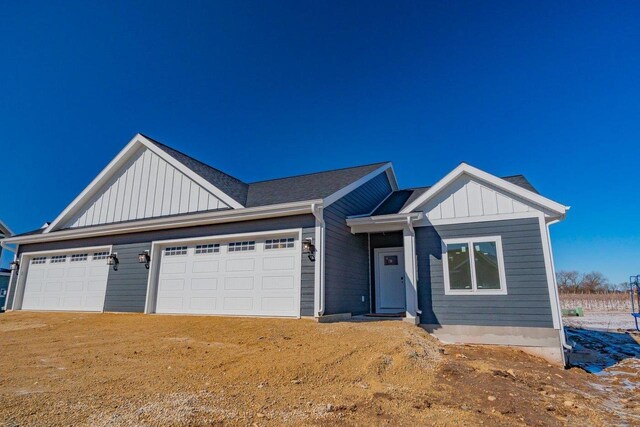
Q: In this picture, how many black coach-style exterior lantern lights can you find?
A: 4